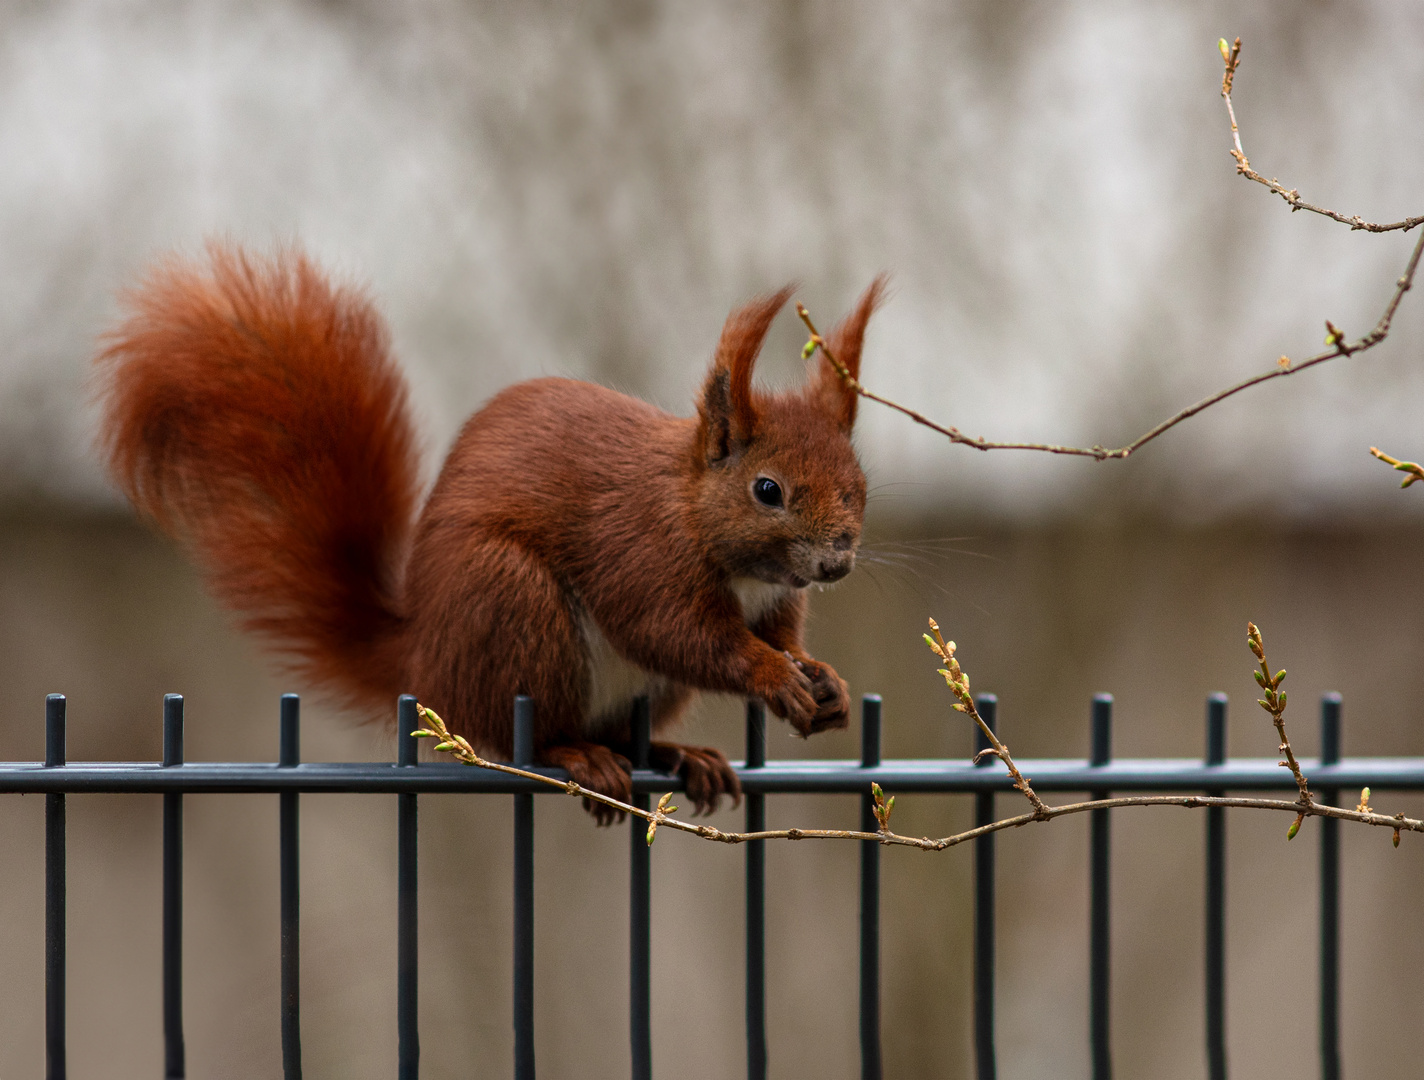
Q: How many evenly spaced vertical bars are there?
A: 12